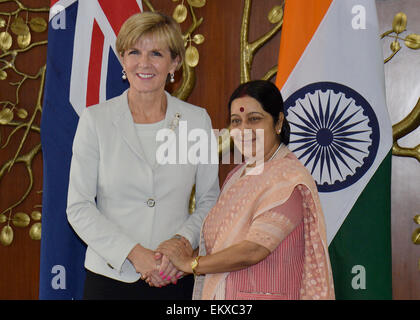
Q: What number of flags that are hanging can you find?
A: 2